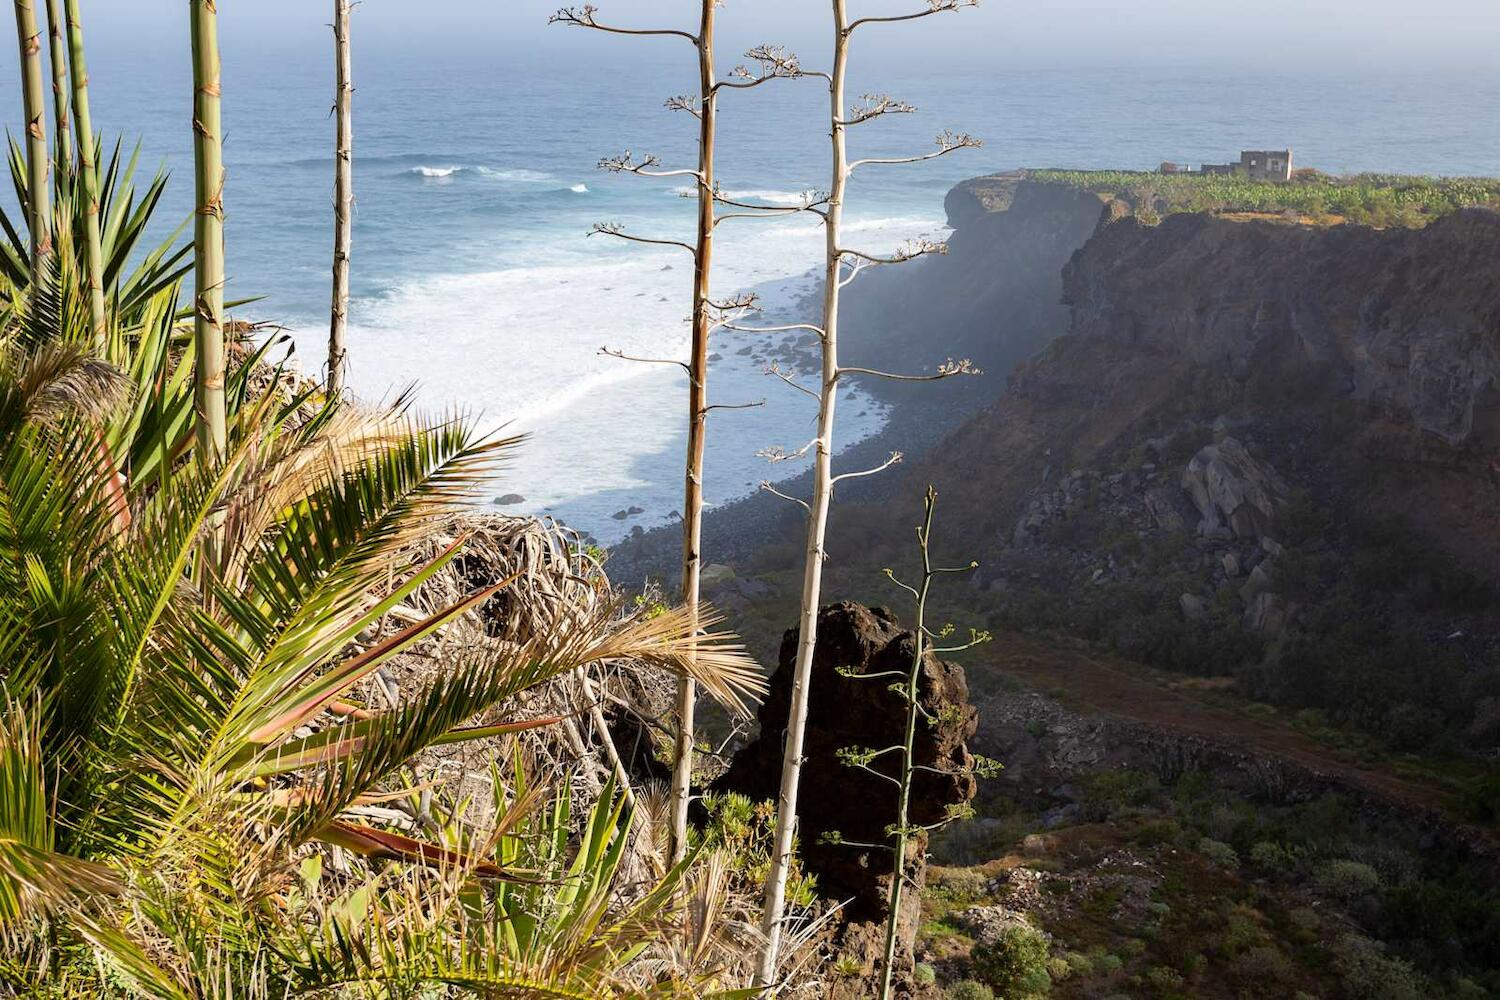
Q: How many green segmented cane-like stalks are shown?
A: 4